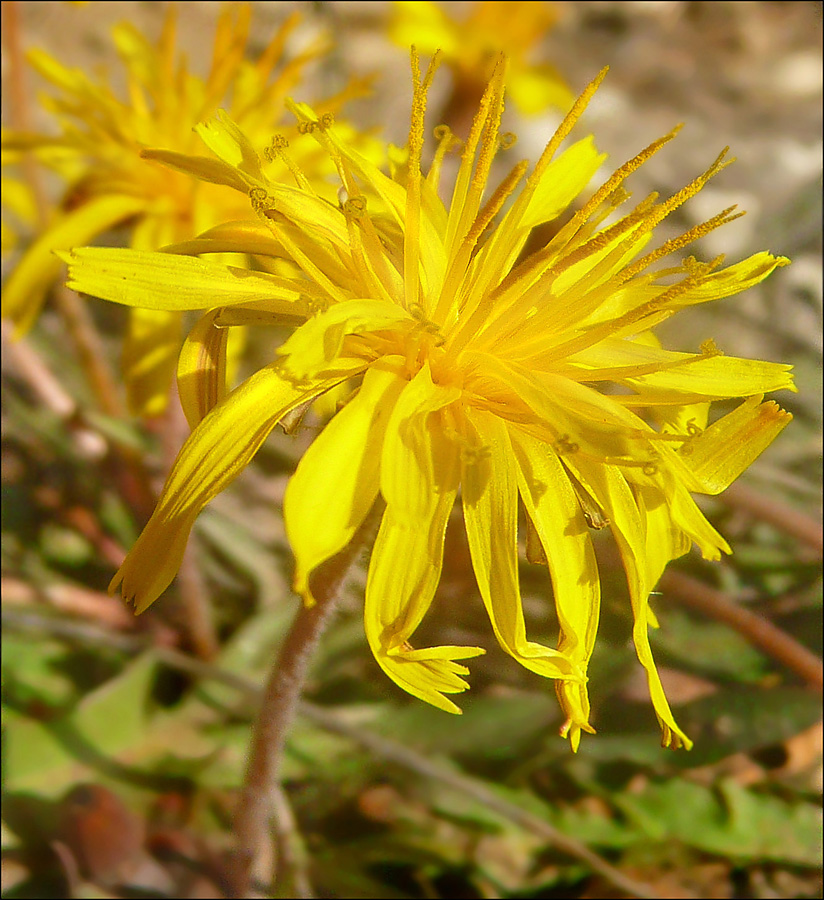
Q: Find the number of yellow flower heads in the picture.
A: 3